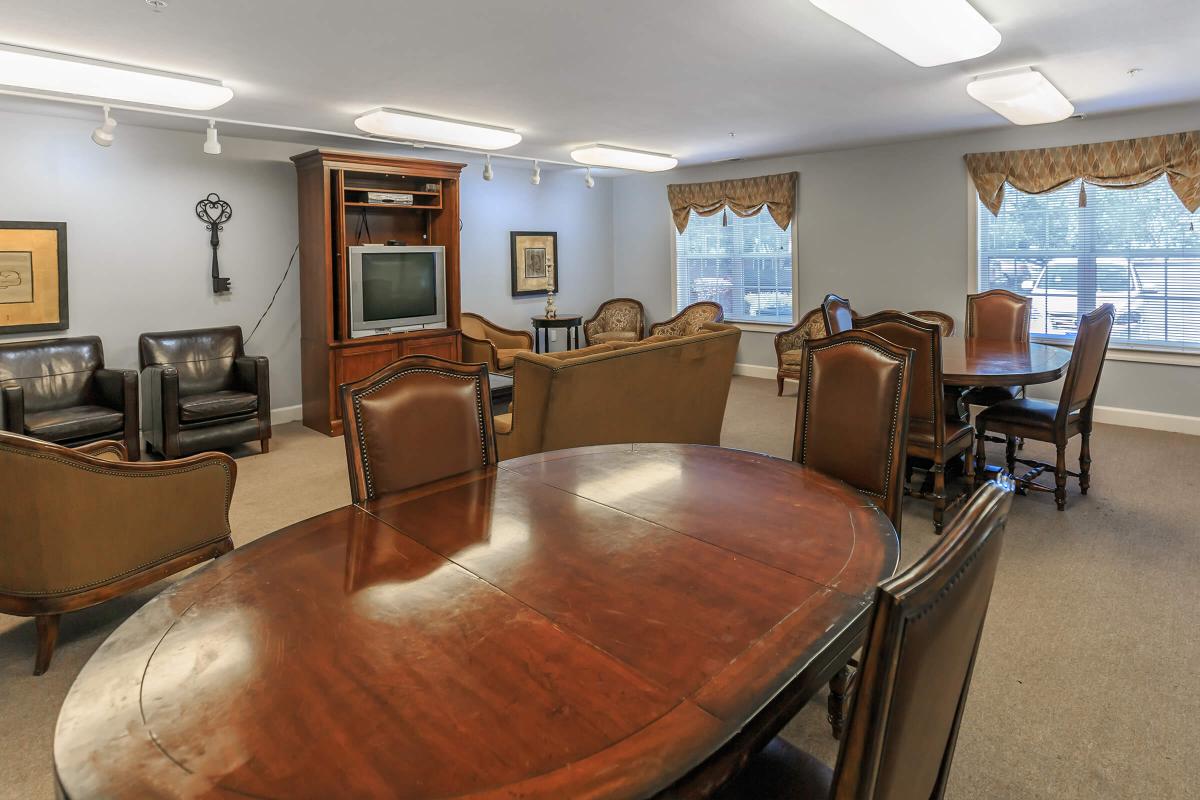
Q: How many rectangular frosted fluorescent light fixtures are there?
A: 5